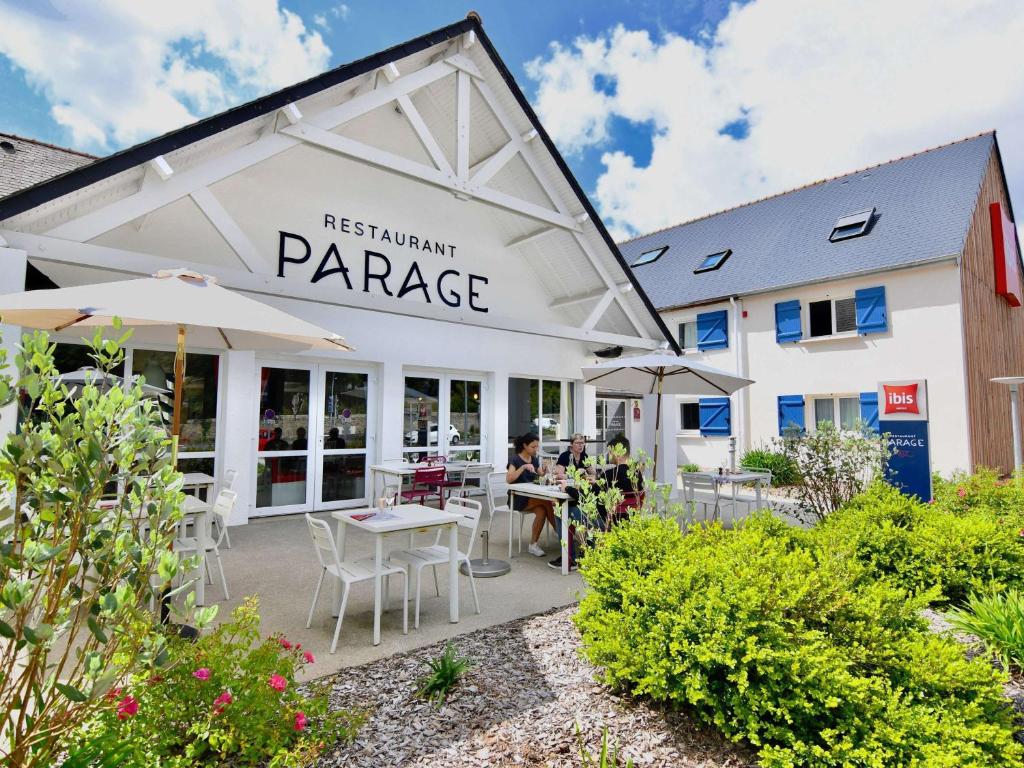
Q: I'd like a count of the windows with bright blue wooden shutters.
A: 4